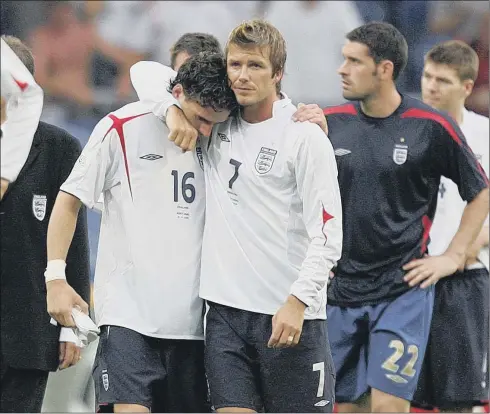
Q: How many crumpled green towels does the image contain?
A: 0